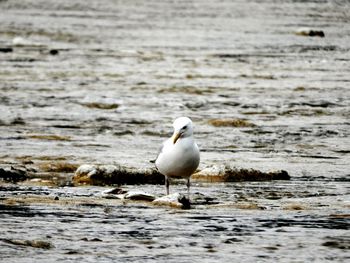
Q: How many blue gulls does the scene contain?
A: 0